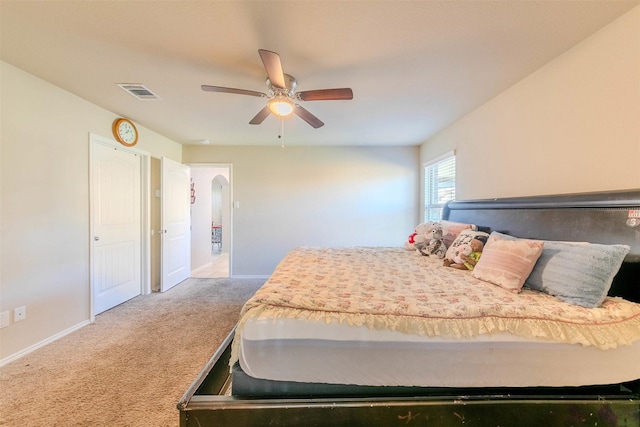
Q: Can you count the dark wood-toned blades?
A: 5